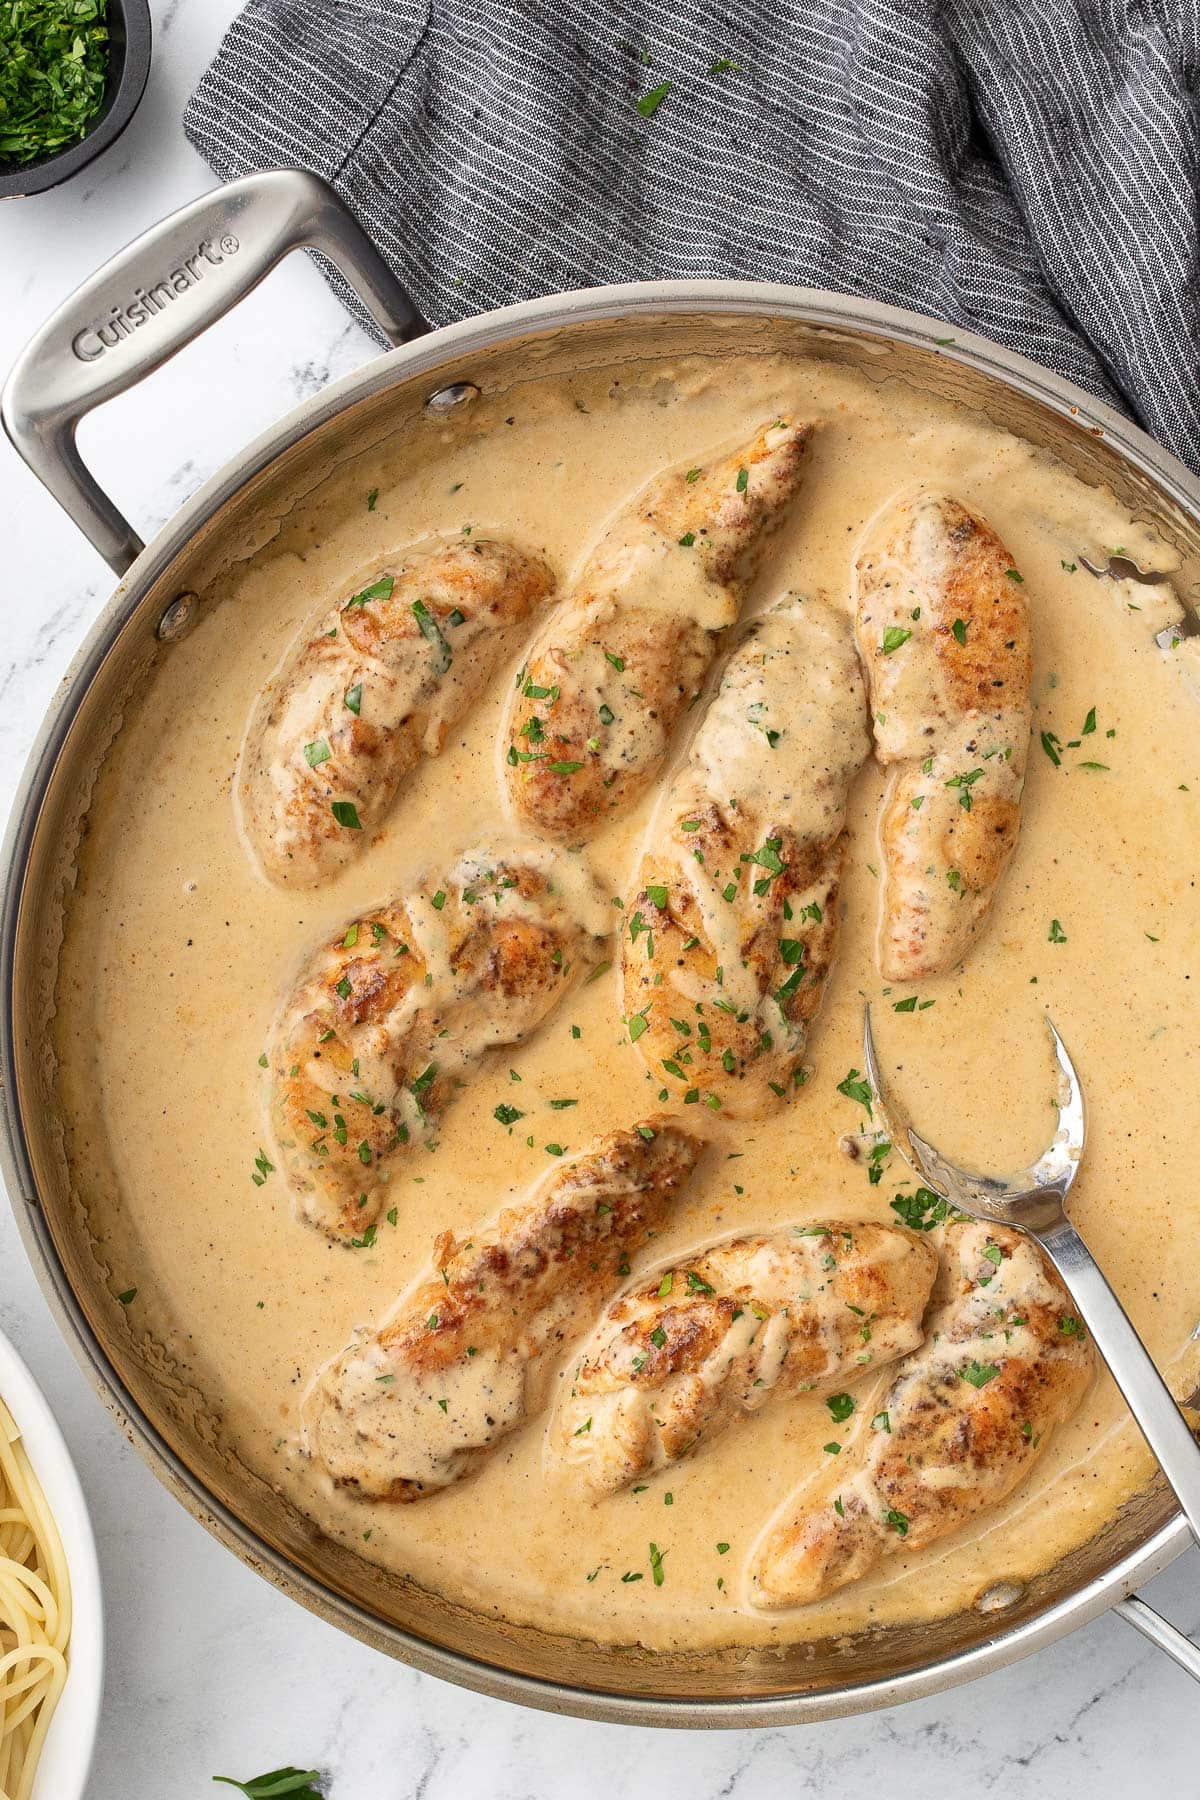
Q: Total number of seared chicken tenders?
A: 8